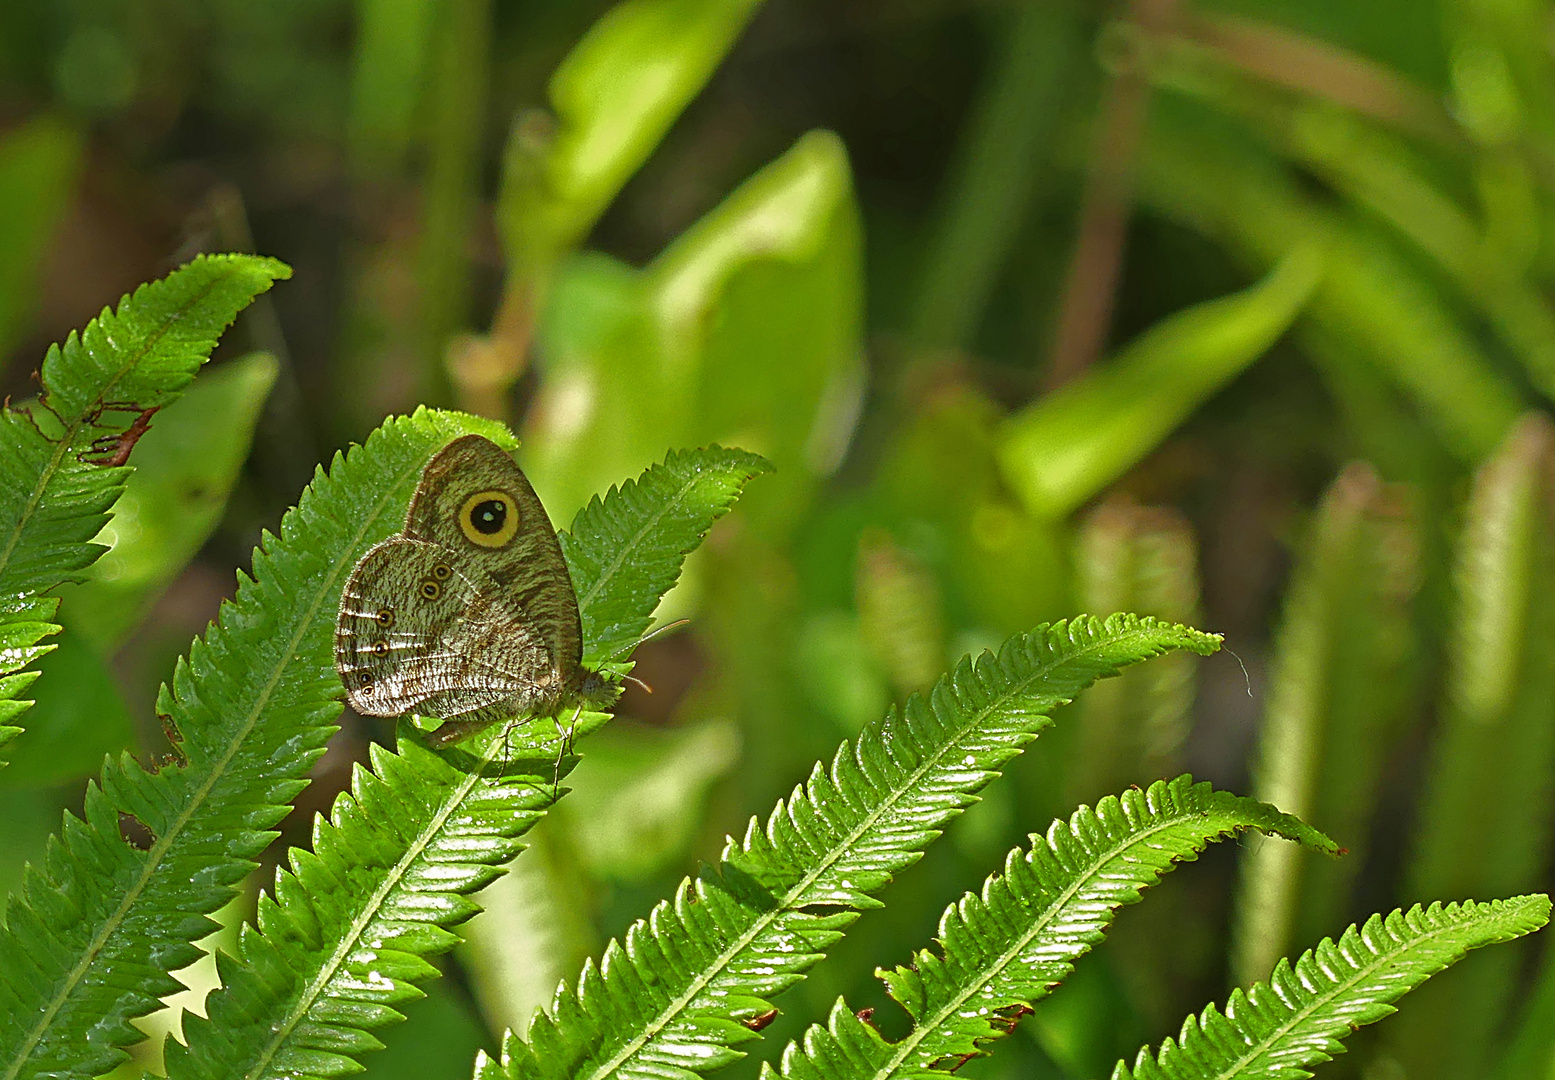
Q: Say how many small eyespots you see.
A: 6